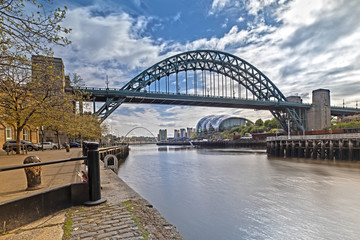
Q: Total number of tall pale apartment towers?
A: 3